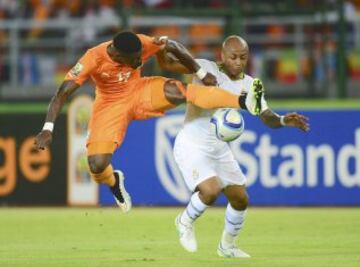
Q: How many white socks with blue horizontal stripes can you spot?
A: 2